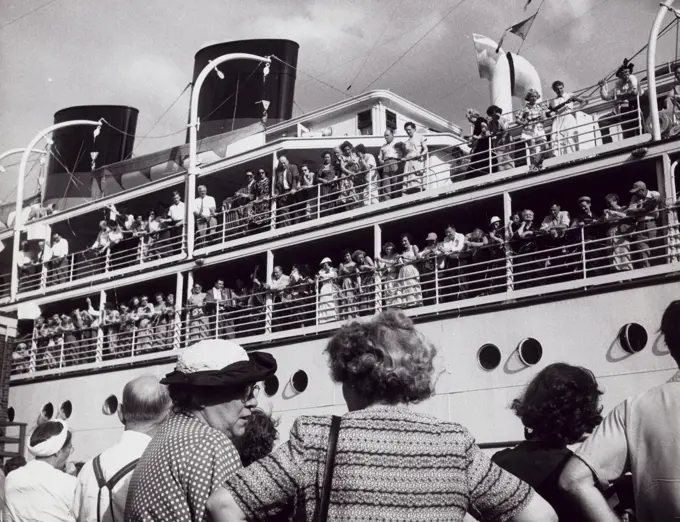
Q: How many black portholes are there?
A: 9